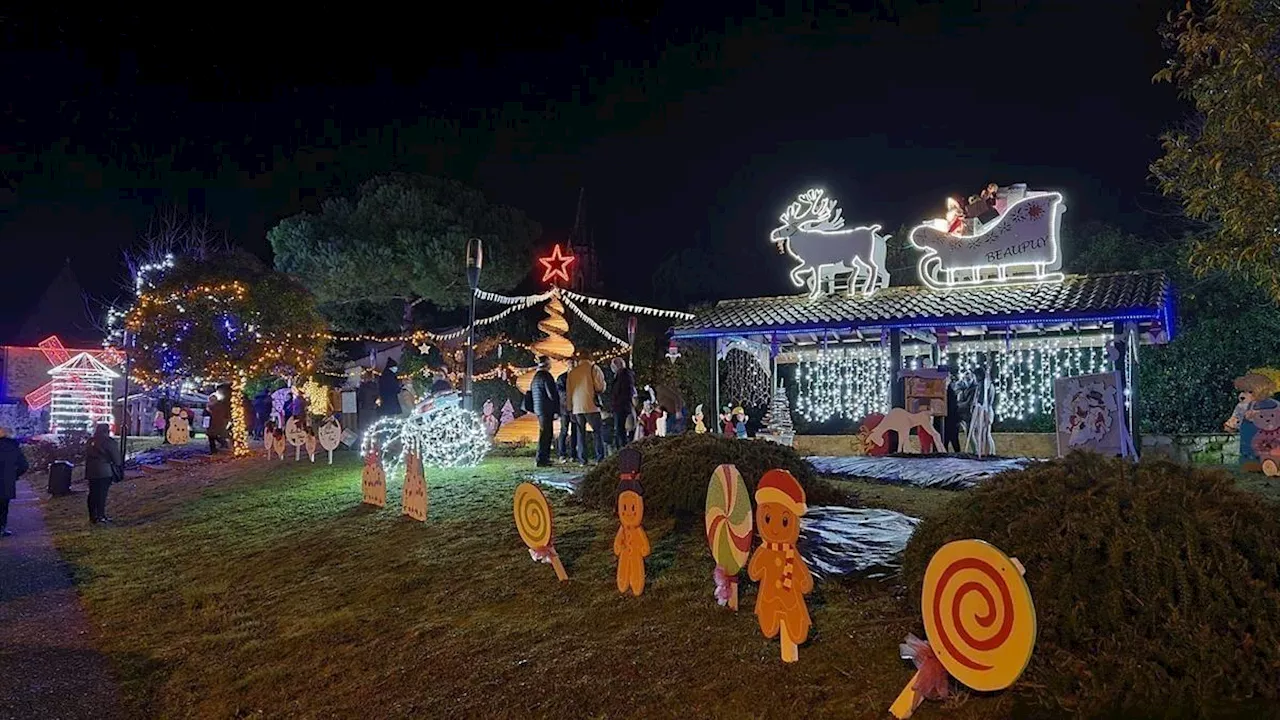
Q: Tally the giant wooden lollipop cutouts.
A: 3